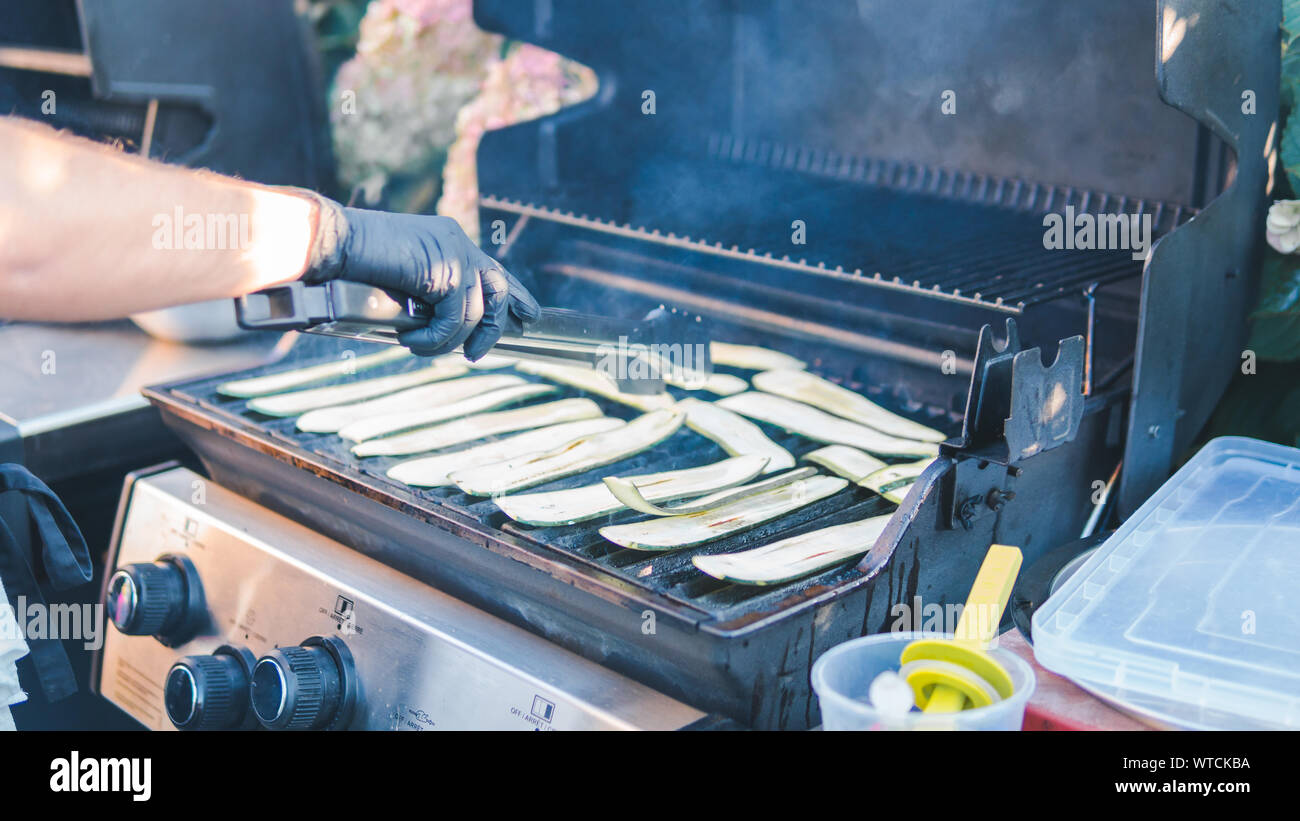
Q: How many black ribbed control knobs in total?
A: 3